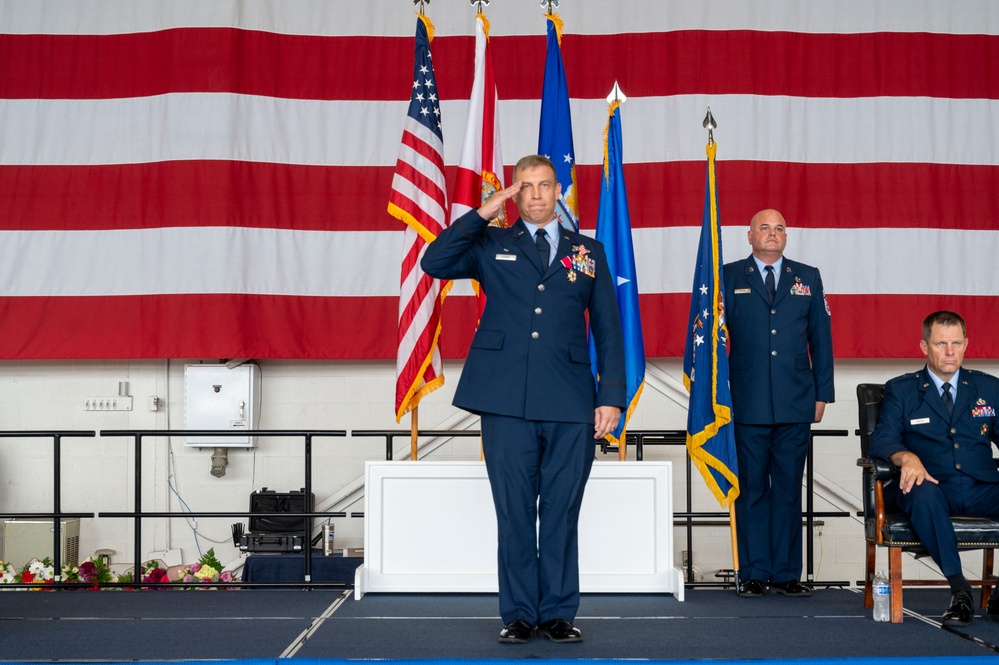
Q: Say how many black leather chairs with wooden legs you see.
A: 1